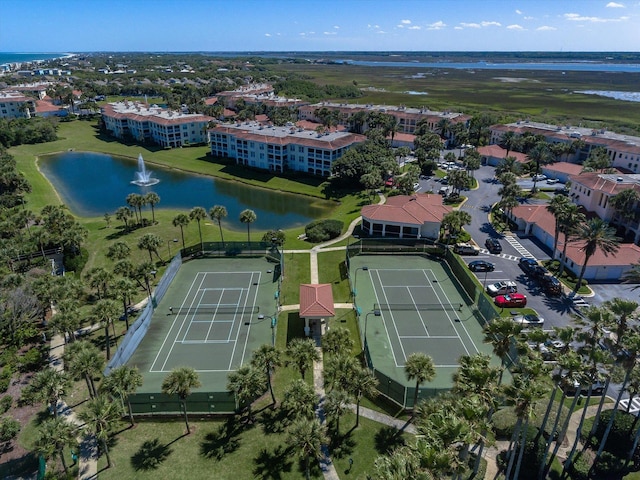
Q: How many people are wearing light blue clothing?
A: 0